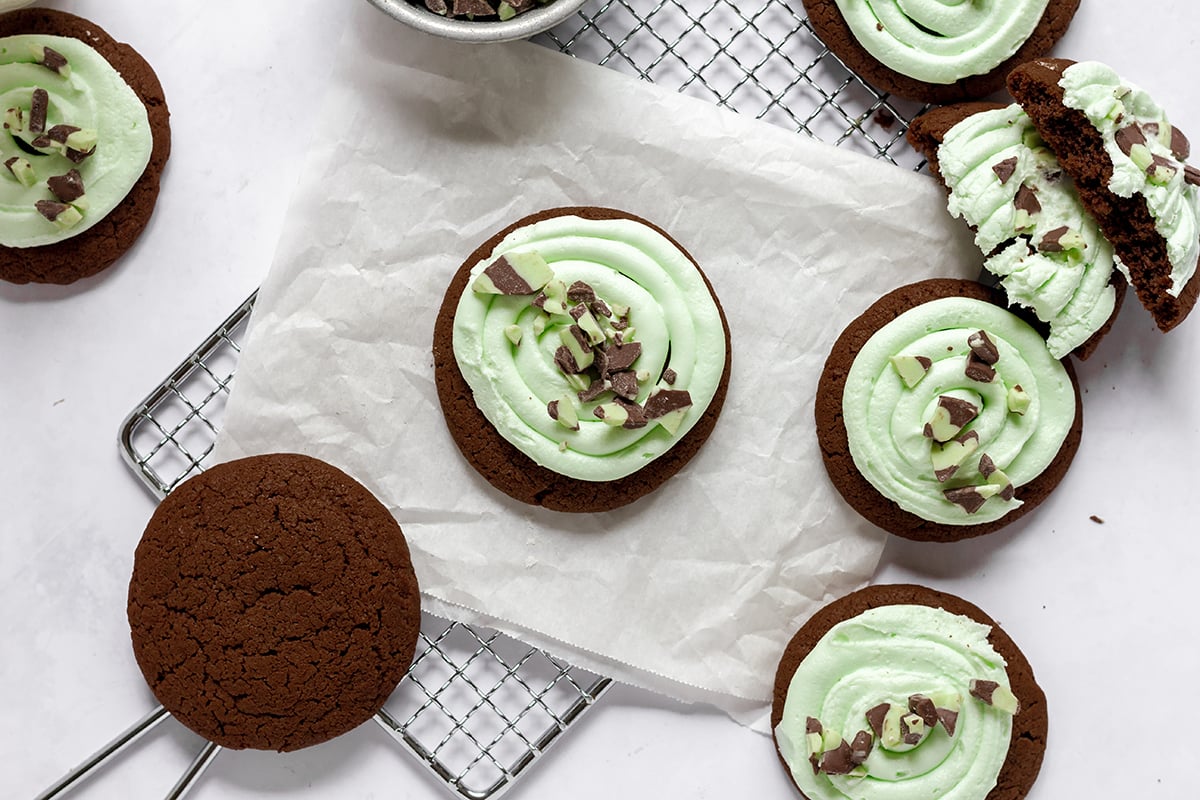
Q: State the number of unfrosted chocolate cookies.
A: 1